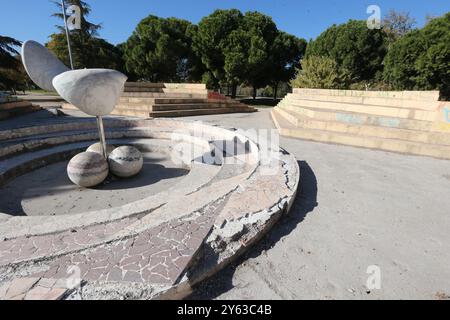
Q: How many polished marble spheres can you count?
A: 3